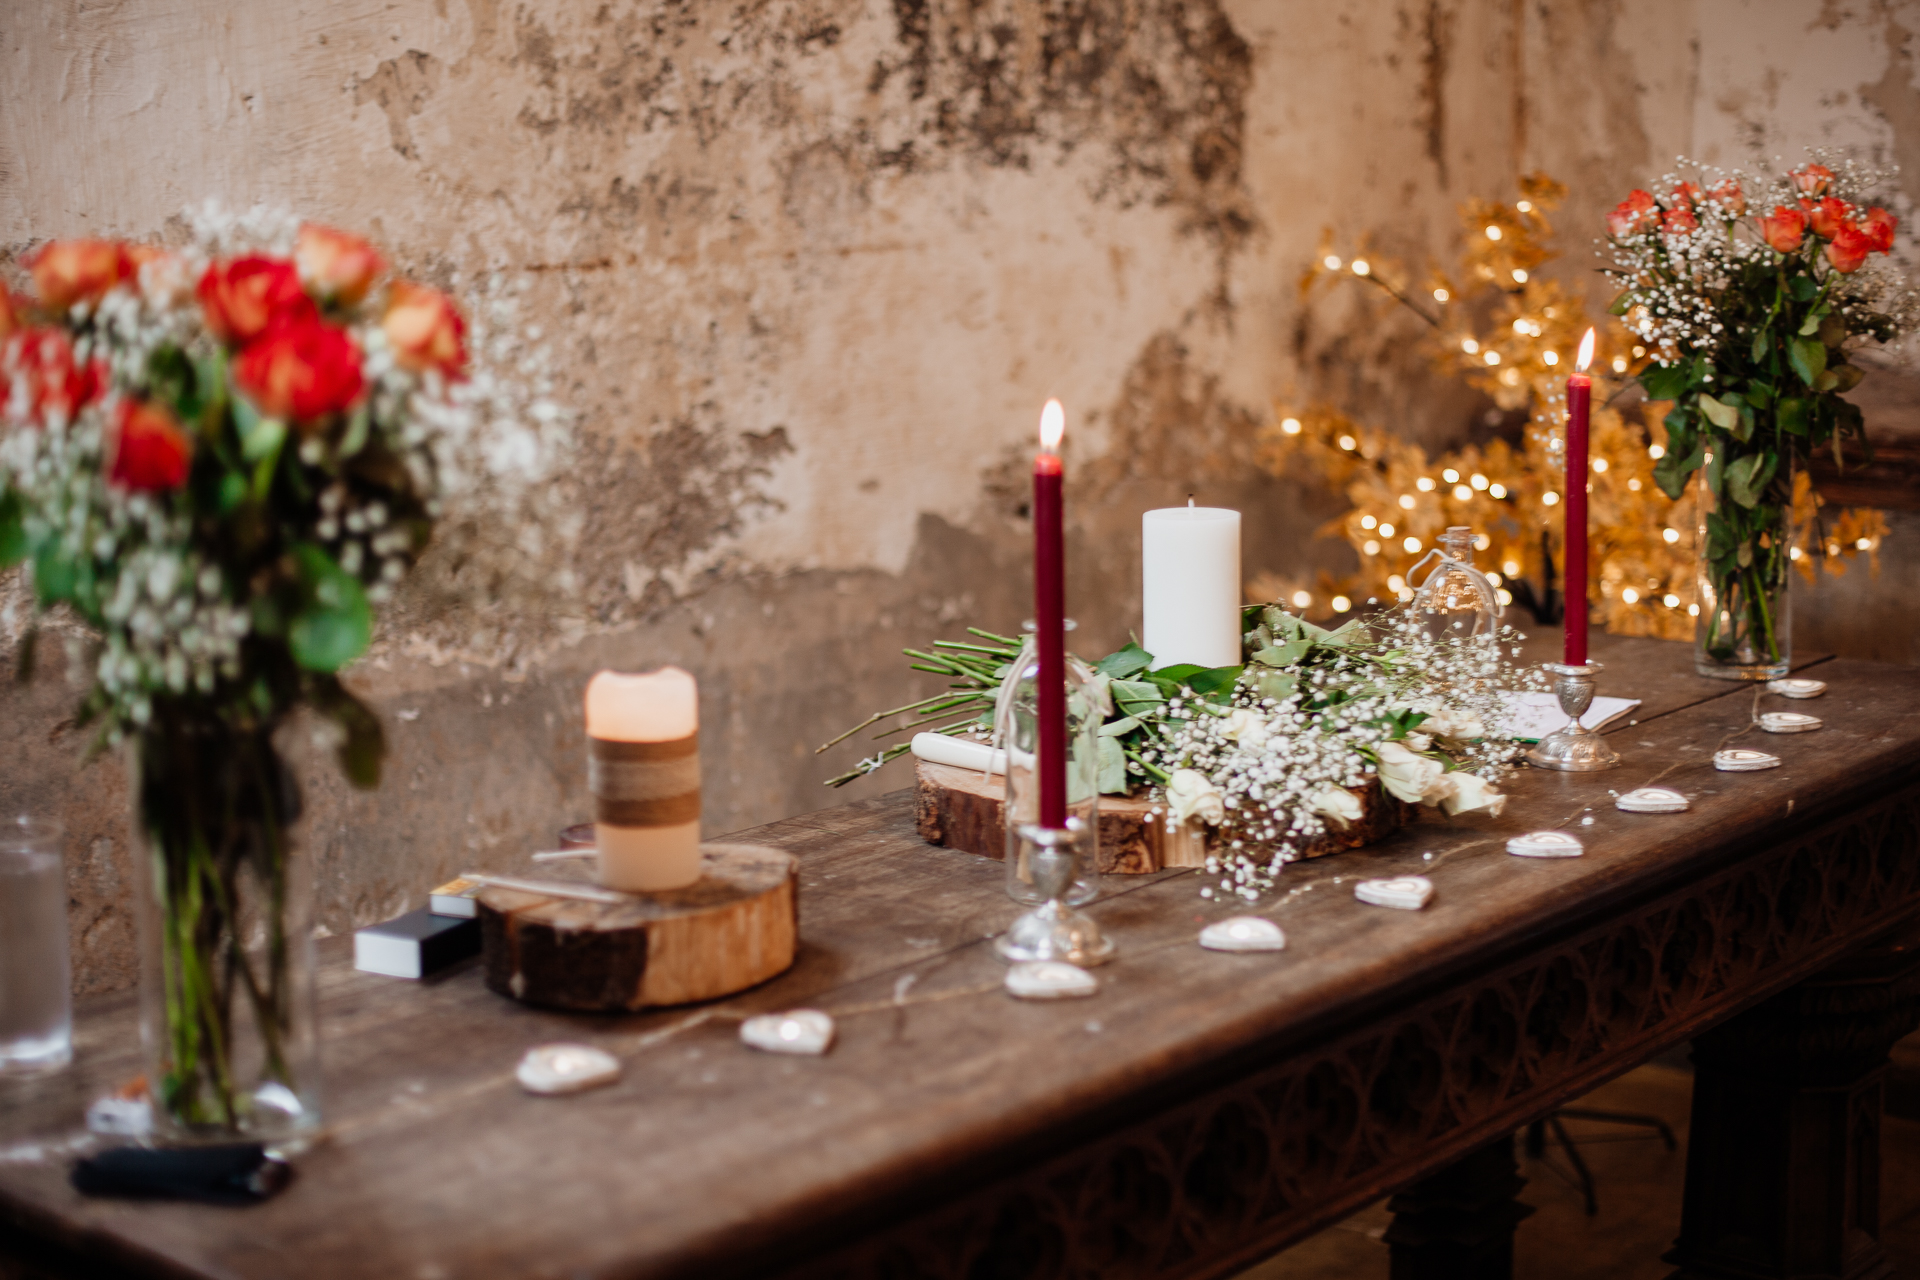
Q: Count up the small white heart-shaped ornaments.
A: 10